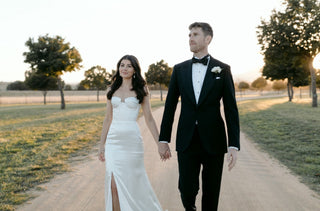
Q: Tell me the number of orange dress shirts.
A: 0